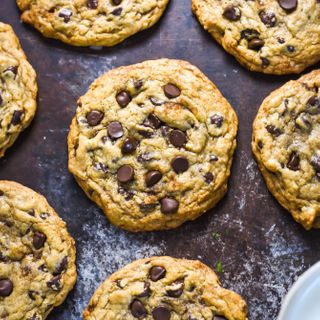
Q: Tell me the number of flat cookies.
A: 7